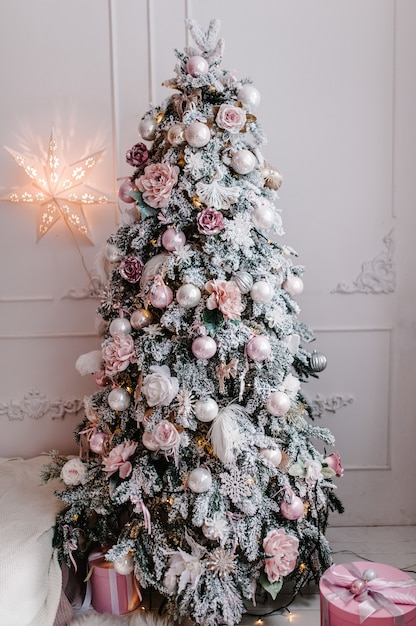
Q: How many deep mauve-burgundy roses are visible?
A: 3